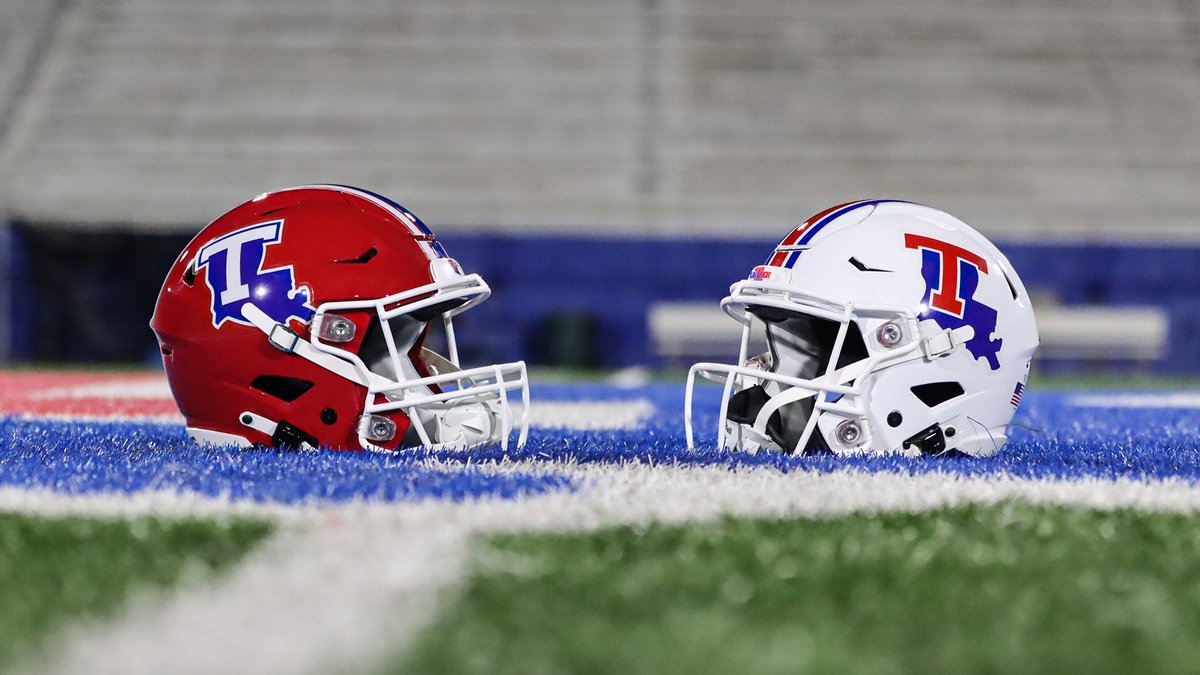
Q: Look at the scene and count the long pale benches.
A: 1